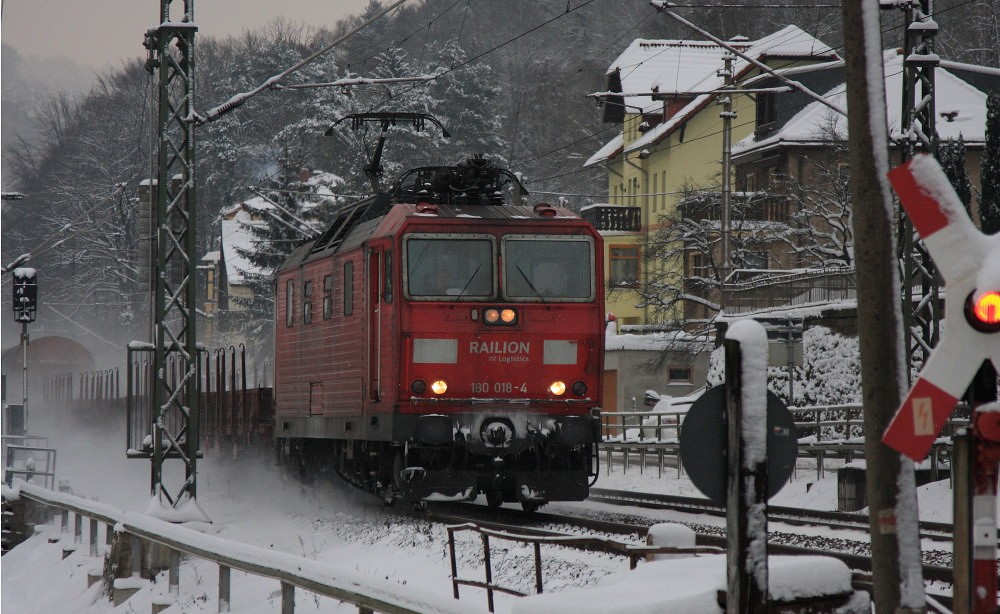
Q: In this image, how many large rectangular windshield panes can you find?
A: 2